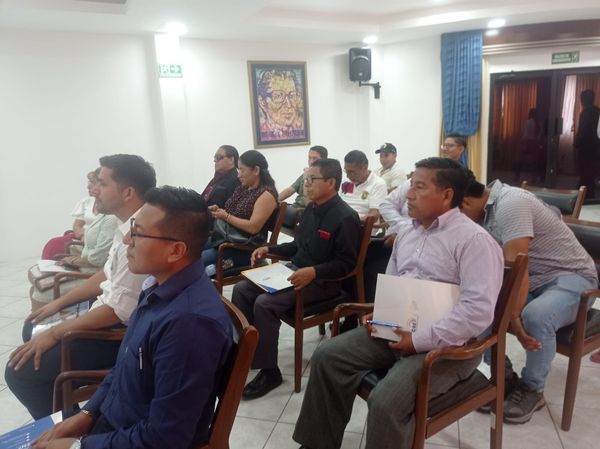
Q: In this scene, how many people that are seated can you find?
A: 14